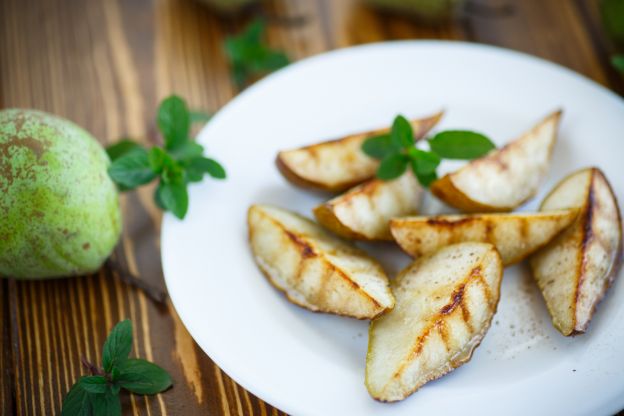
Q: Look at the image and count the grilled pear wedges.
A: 7